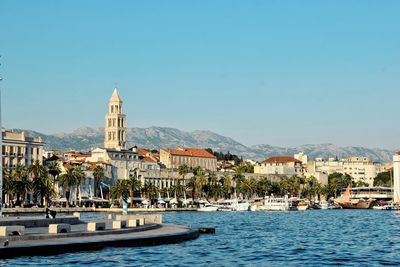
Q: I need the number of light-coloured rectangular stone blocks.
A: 6